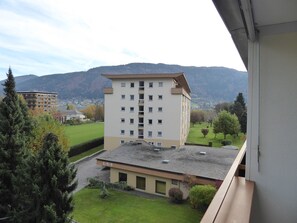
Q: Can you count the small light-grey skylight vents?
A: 3